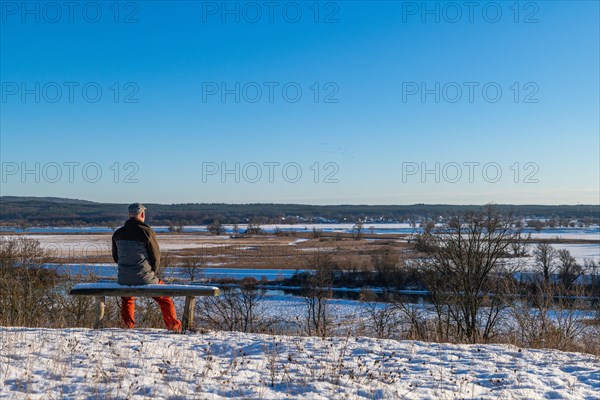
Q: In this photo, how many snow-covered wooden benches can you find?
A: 1